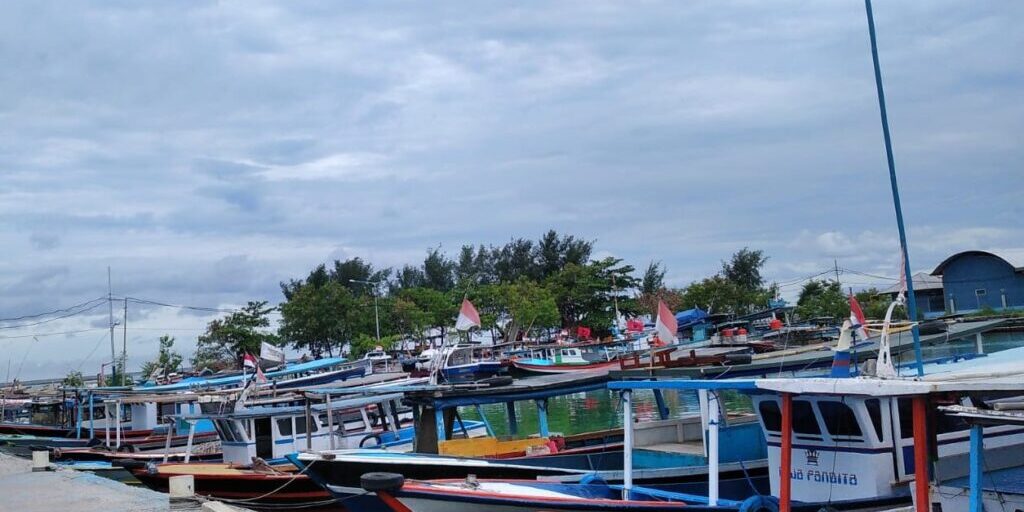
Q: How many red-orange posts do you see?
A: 2